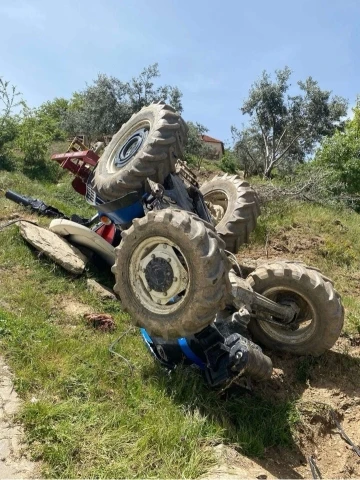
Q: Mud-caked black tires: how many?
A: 4